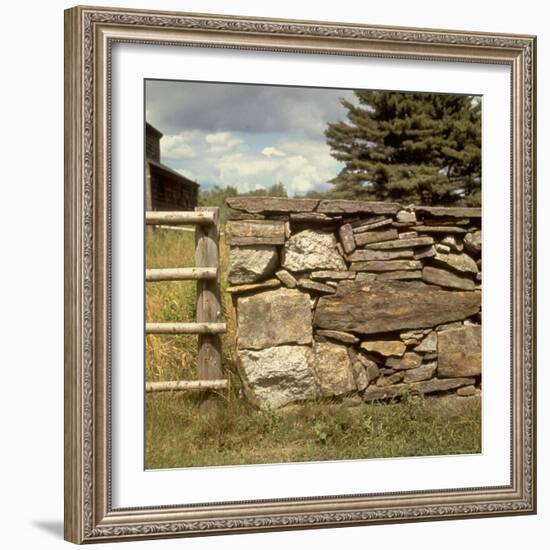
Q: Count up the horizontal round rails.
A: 4